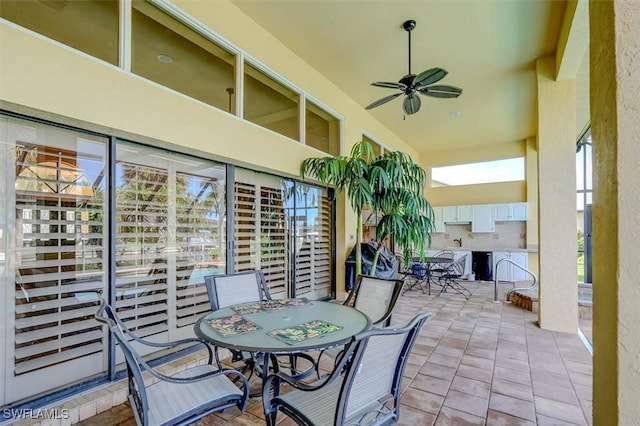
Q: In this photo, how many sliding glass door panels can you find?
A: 4